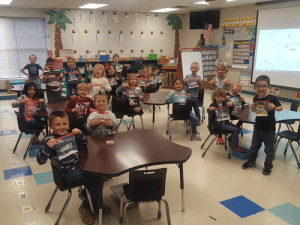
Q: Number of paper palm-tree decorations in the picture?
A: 2